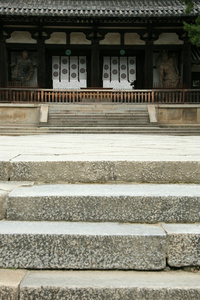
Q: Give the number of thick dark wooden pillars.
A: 5